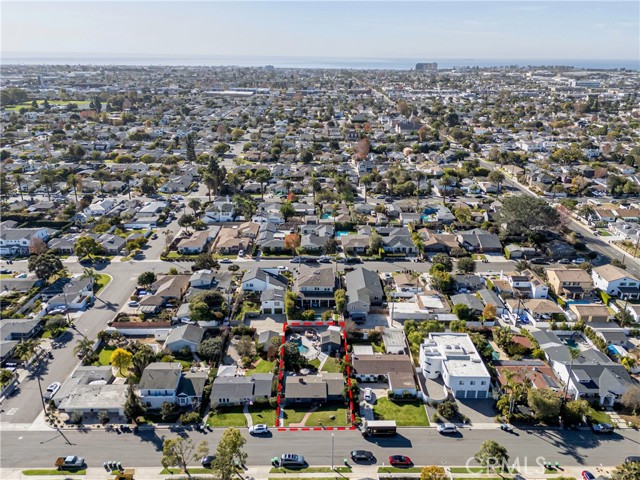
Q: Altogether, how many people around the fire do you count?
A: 0